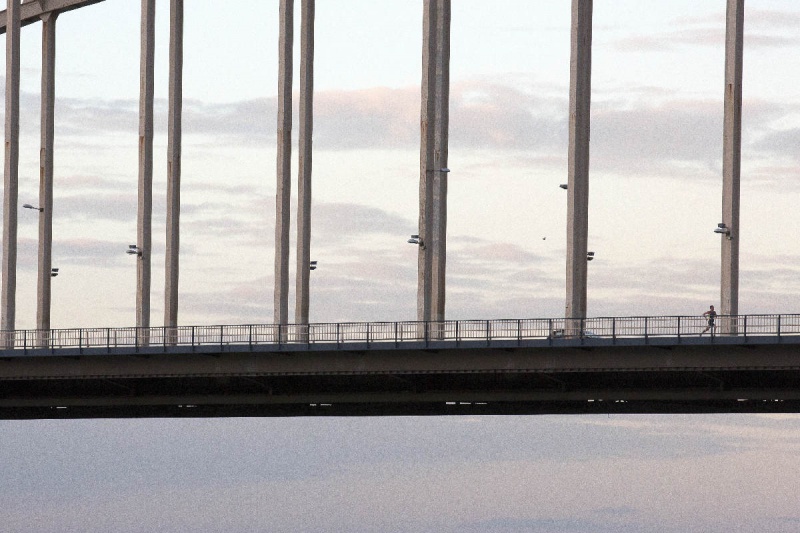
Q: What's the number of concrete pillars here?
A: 10